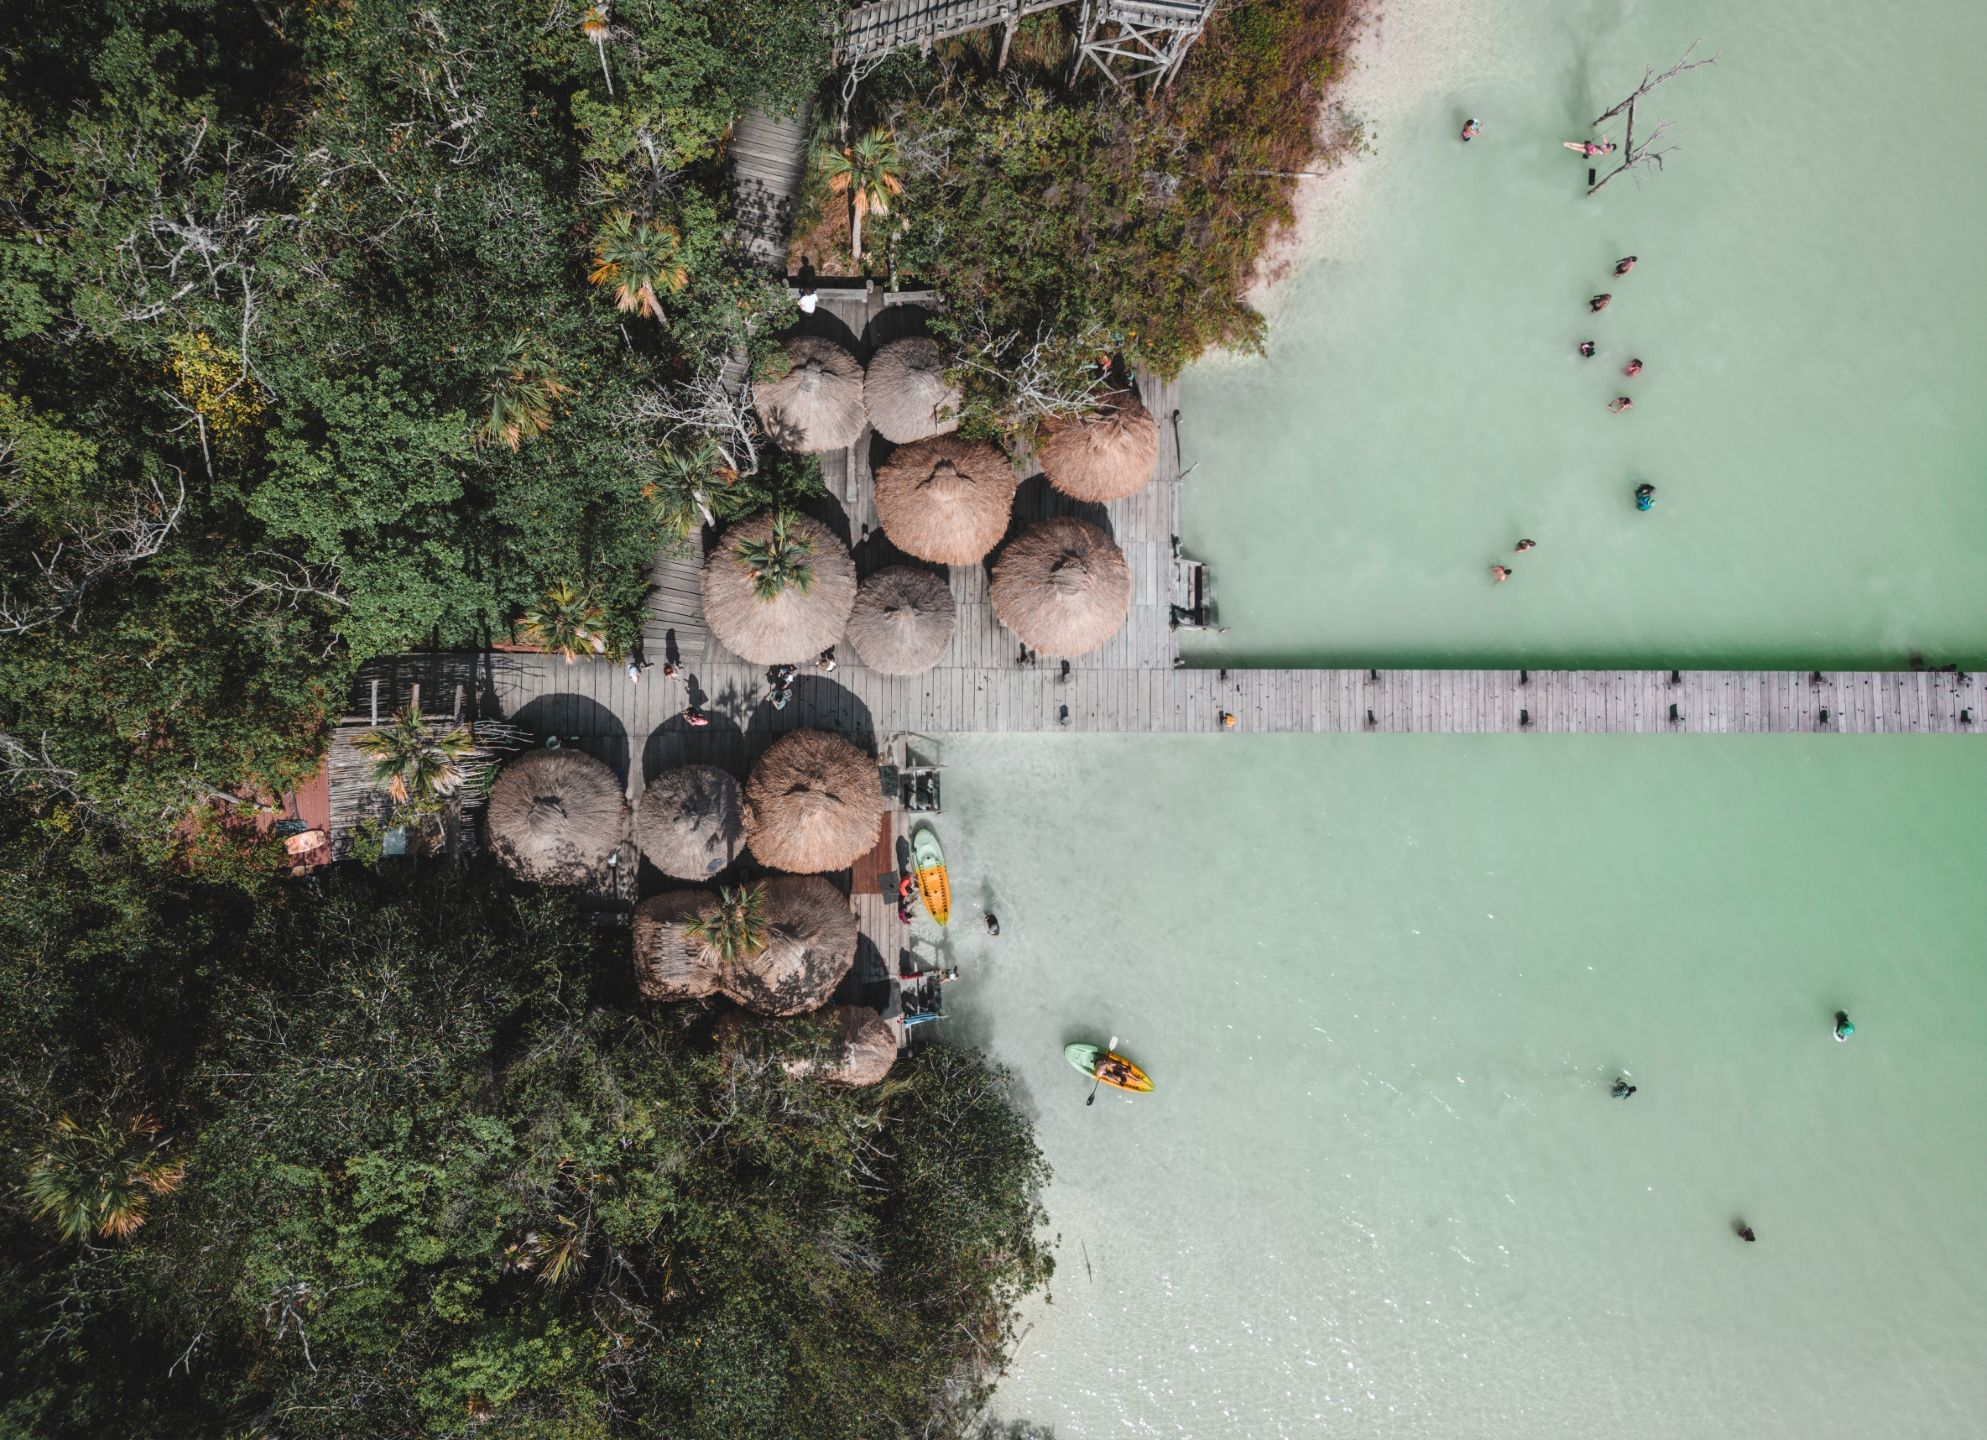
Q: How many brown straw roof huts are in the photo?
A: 13